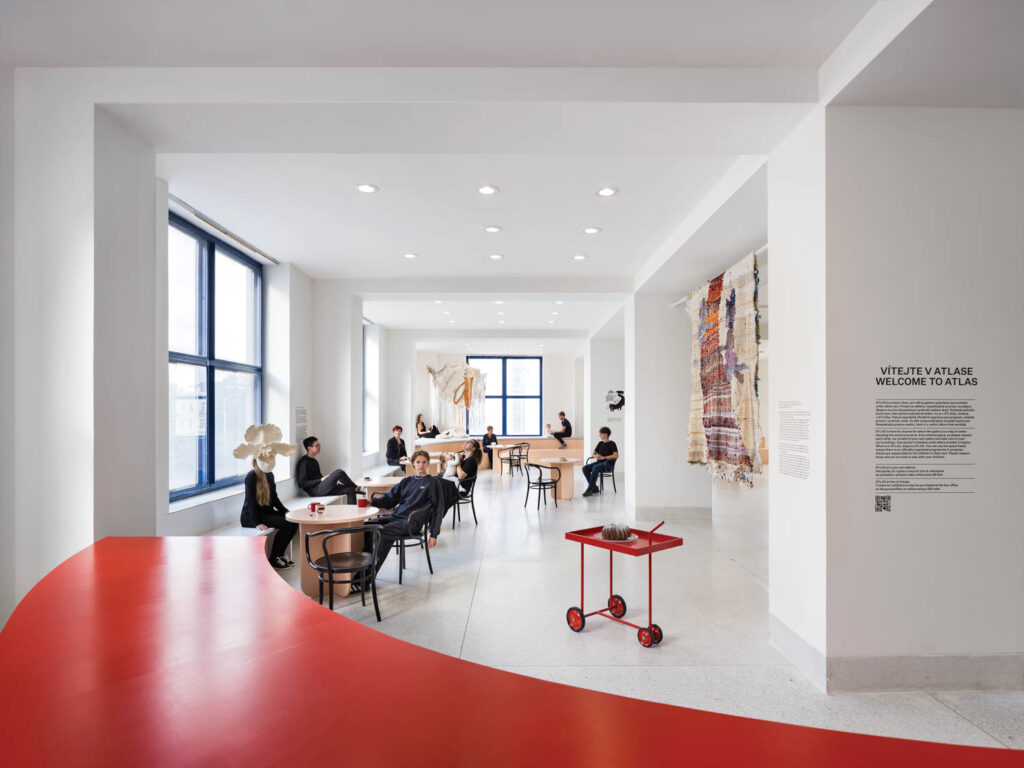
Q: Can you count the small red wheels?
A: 4